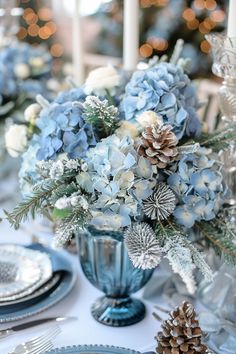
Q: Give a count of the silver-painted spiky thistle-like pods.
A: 2